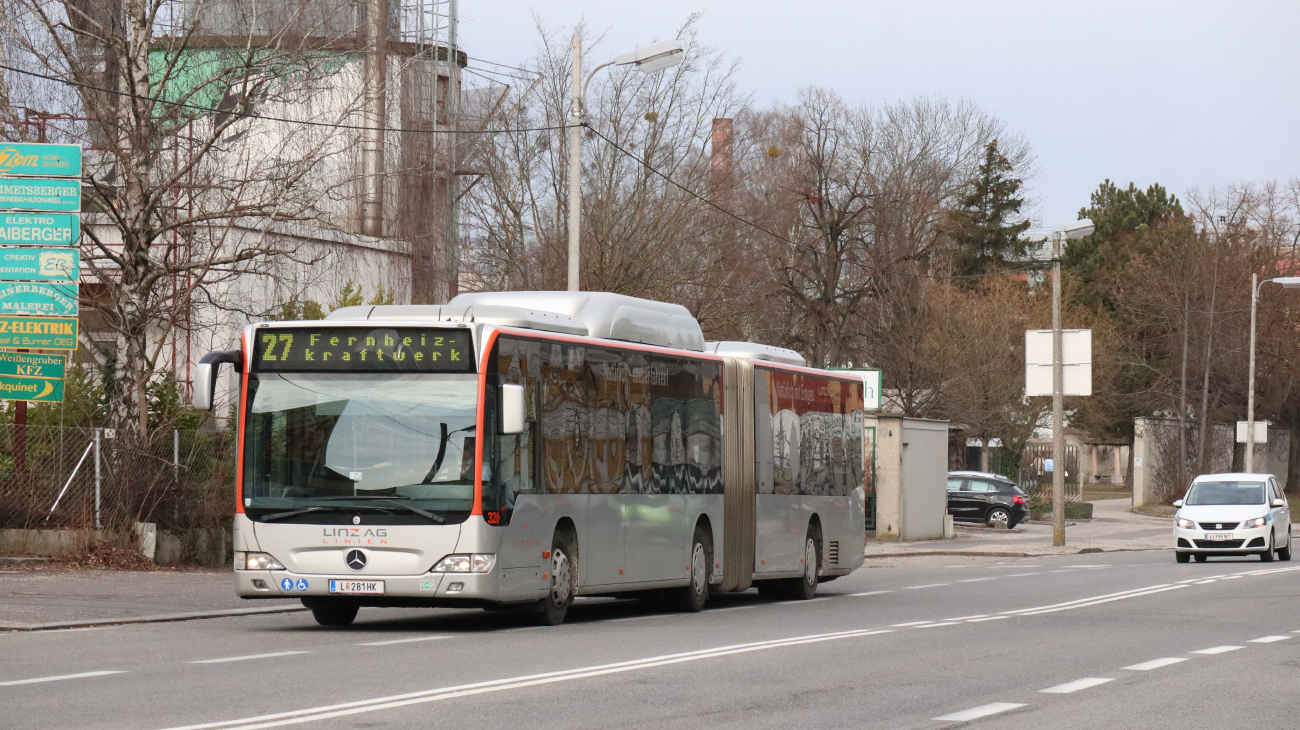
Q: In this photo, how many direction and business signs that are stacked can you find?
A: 8